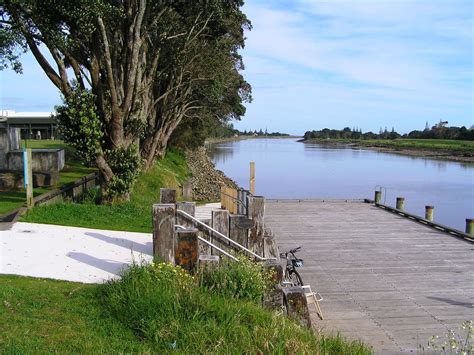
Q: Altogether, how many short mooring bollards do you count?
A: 4